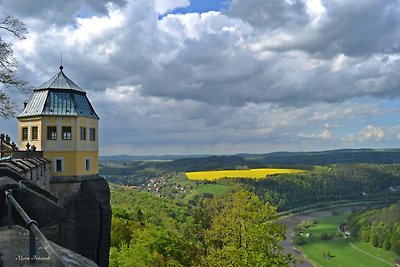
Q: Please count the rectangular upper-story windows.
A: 6